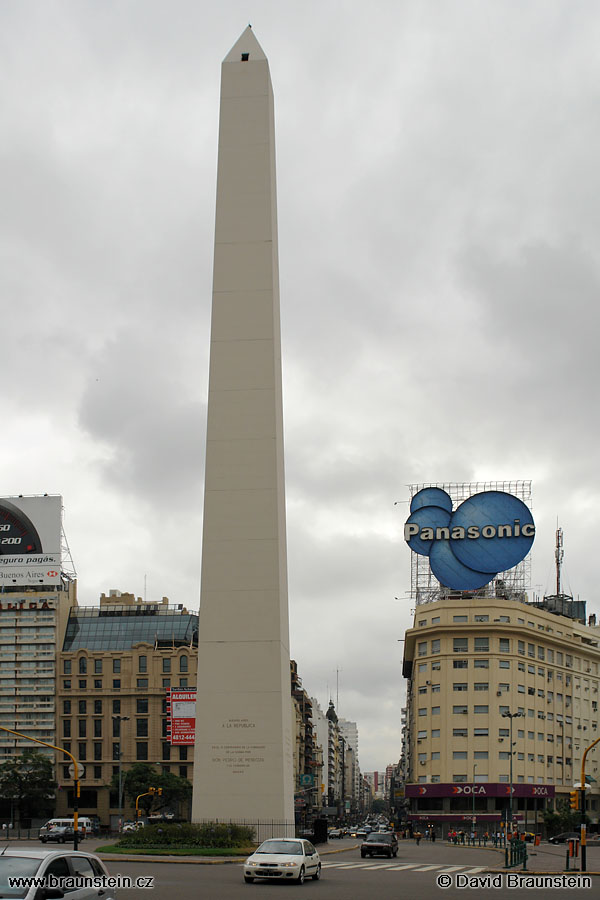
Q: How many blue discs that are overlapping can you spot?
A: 4